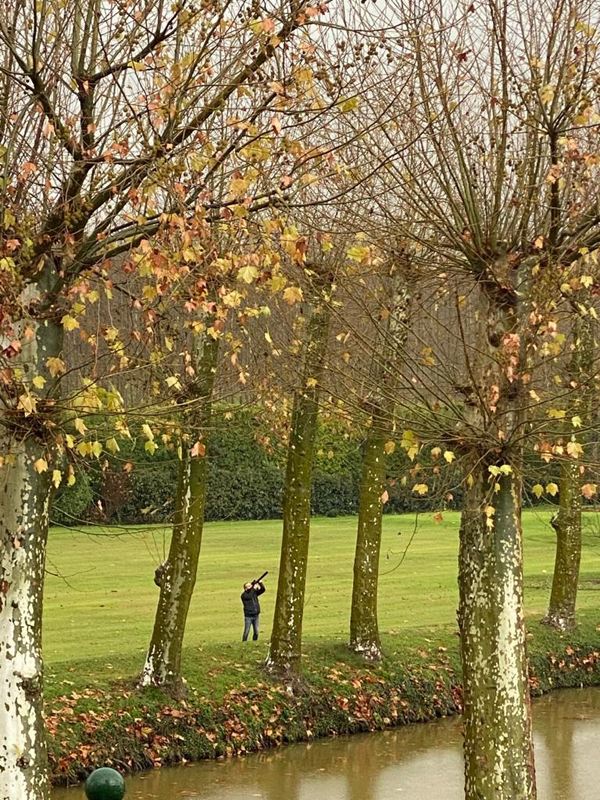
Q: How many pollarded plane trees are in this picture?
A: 6